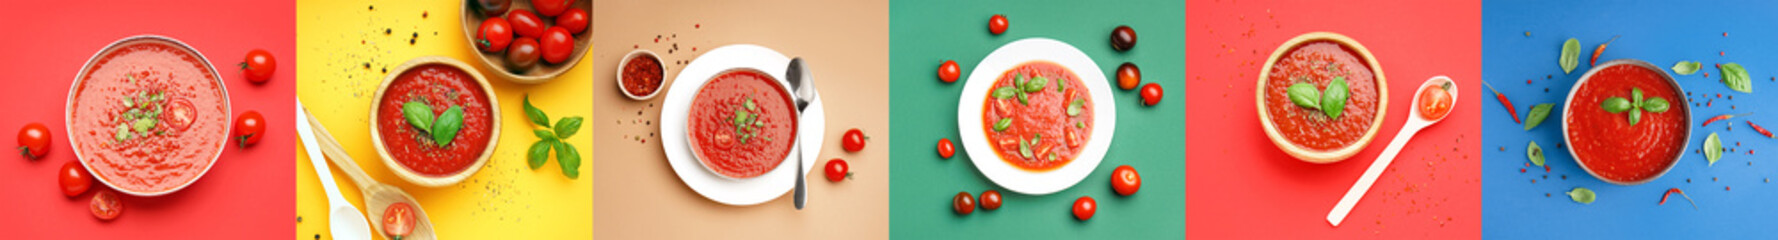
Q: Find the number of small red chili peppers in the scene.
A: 5